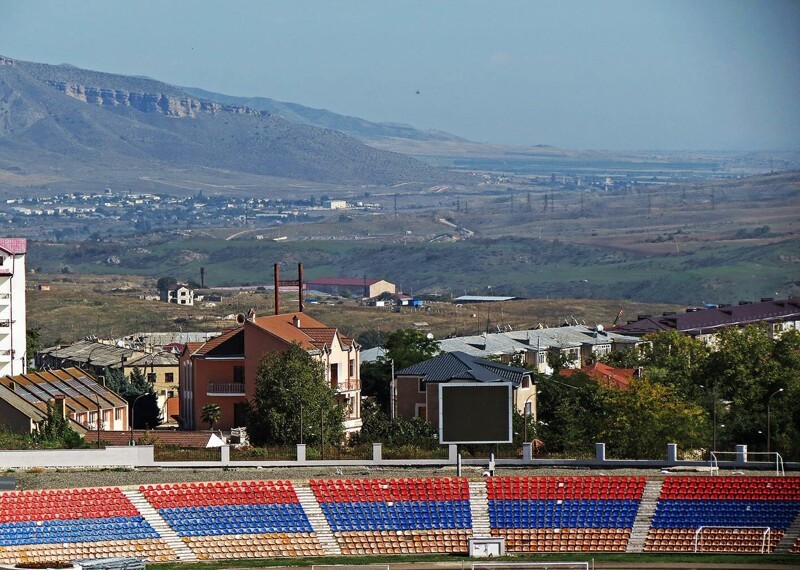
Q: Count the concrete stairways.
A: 5